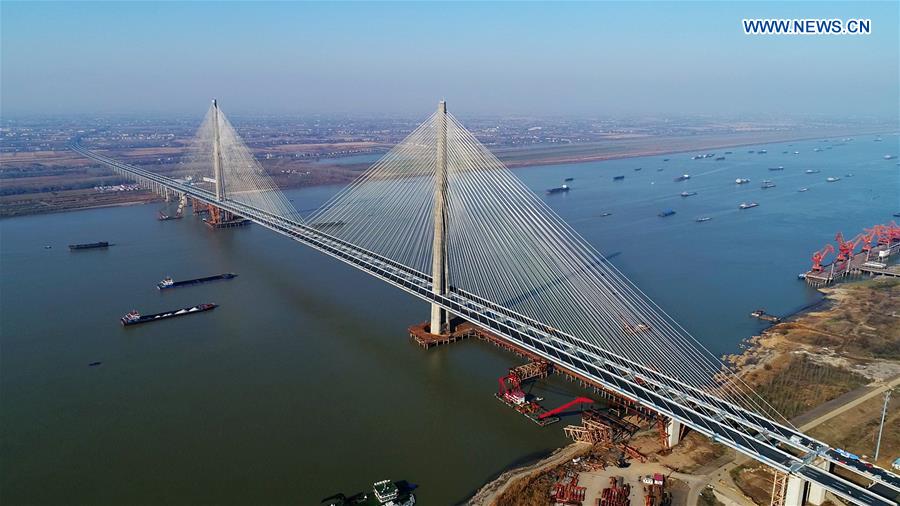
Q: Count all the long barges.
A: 3